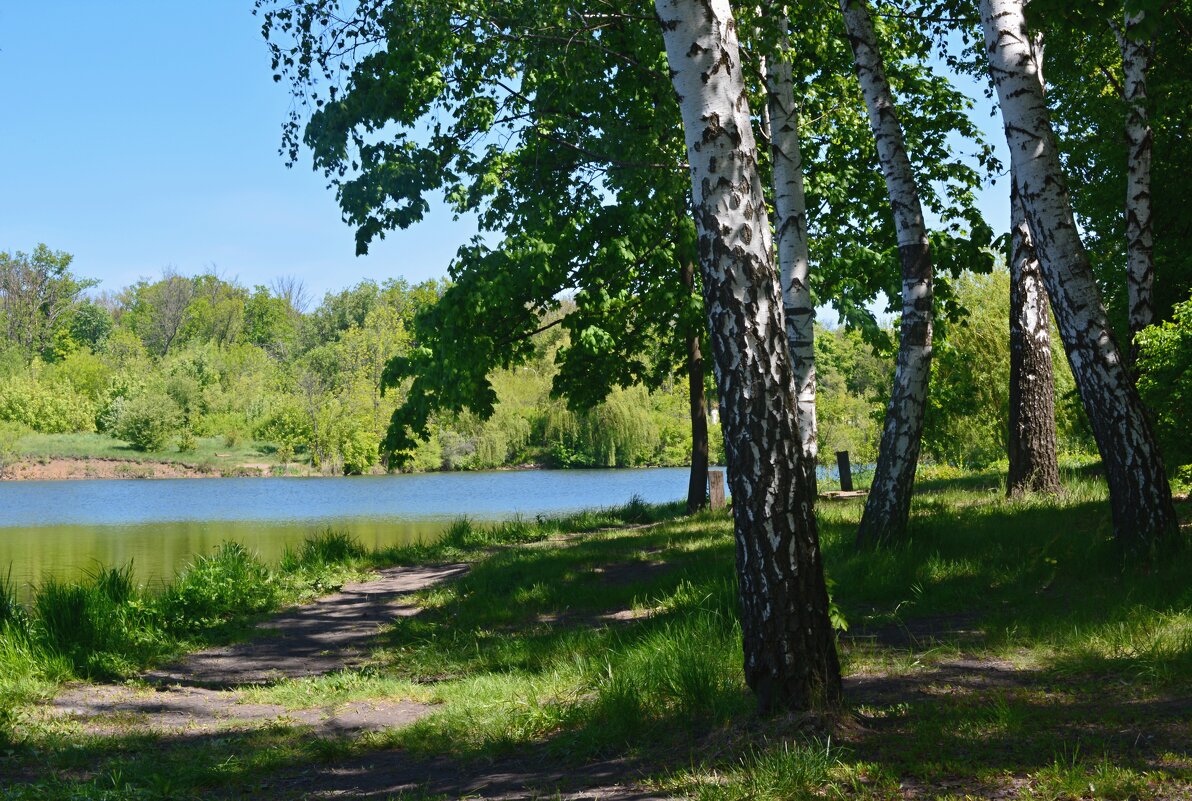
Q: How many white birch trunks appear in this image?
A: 6